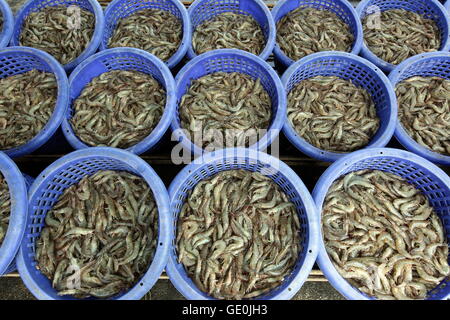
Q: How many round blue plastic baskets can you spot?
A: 15